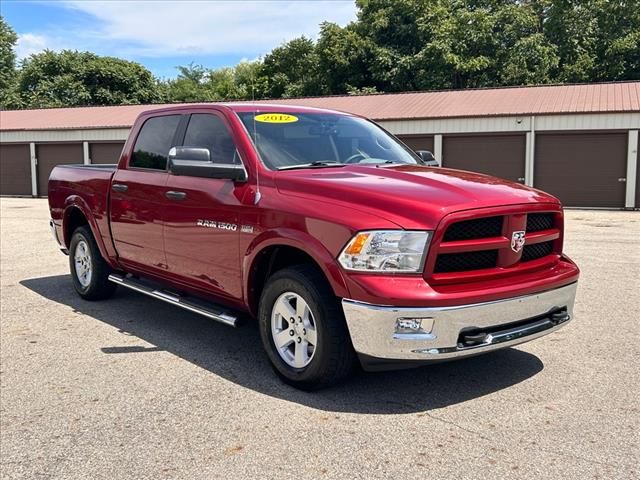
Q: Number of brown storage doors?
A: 6